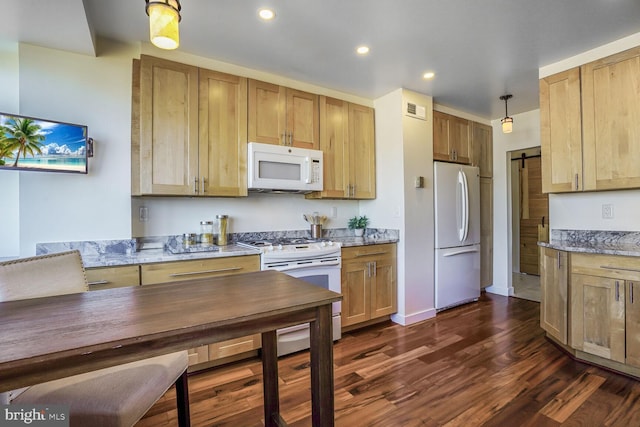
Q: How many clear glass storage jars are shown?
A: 3